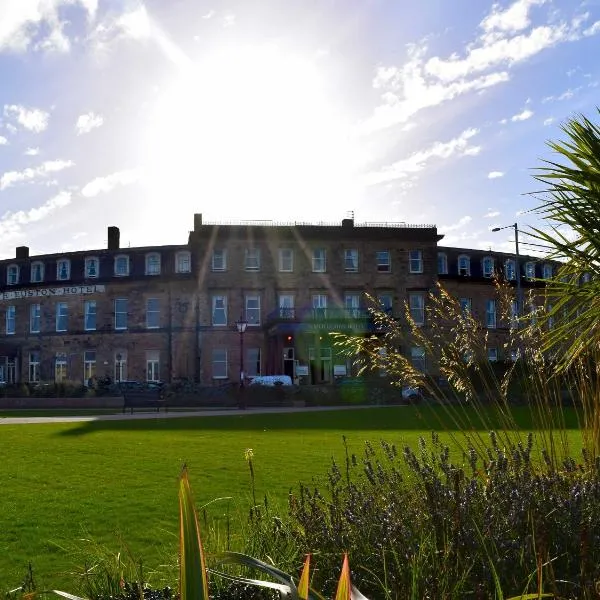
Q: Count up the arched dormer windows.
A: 13